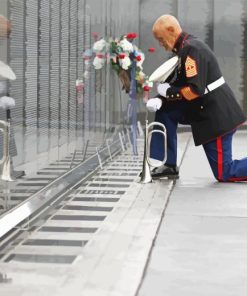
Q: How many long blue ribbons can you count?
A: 1